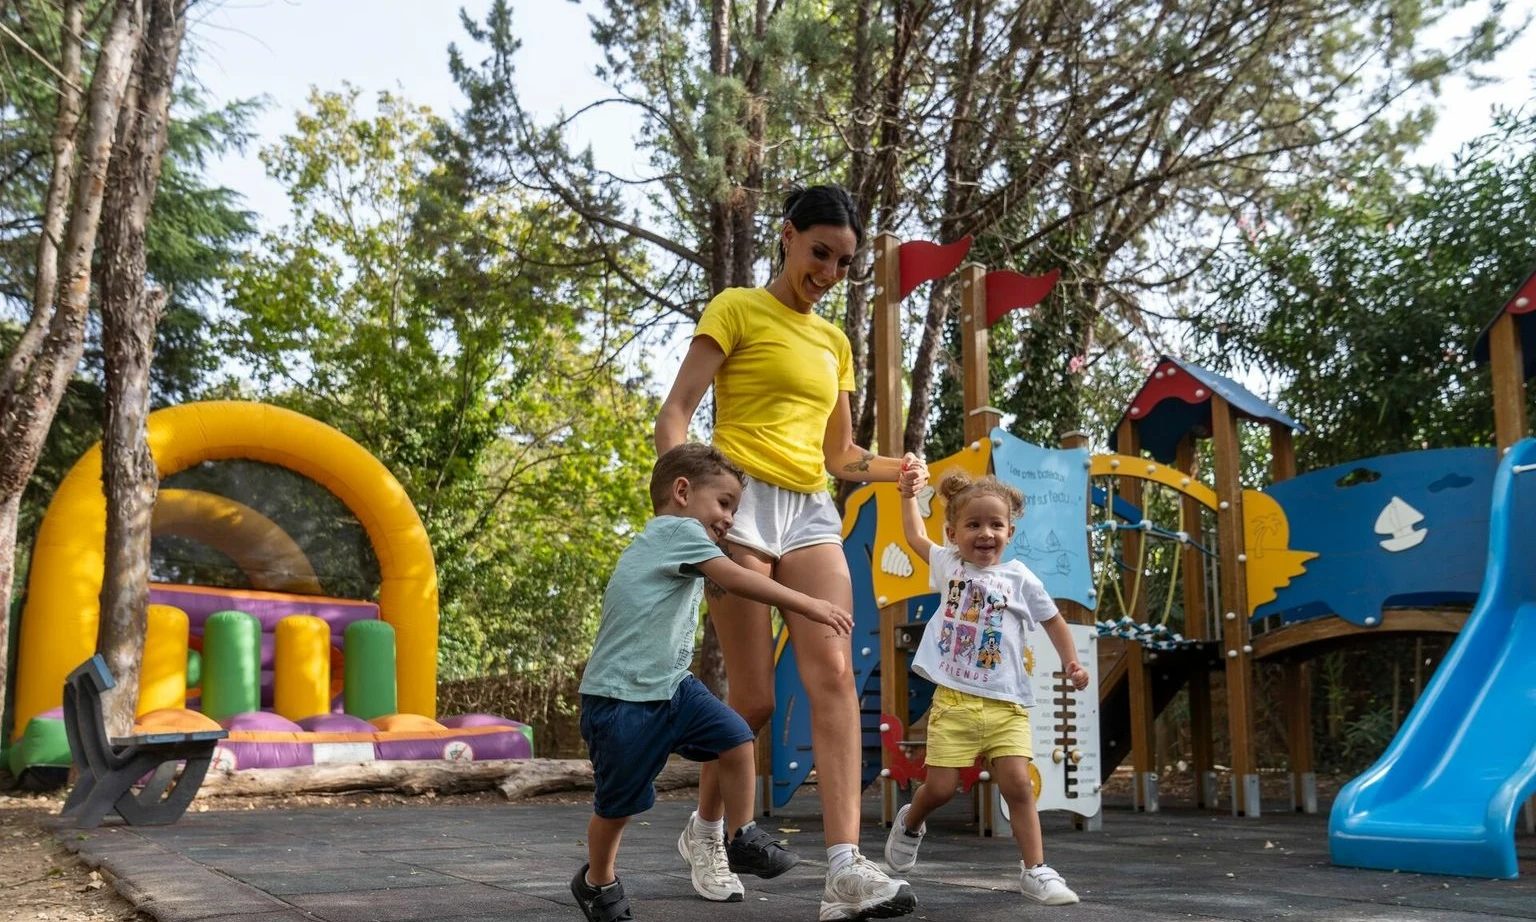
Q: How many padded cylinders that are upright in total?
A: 4